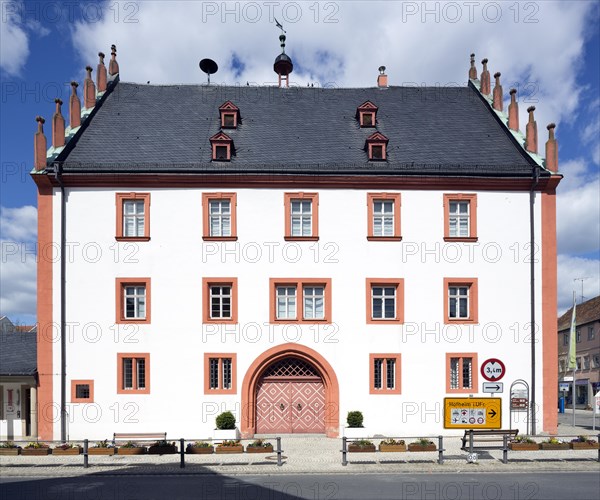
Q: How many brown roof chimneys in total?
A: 13